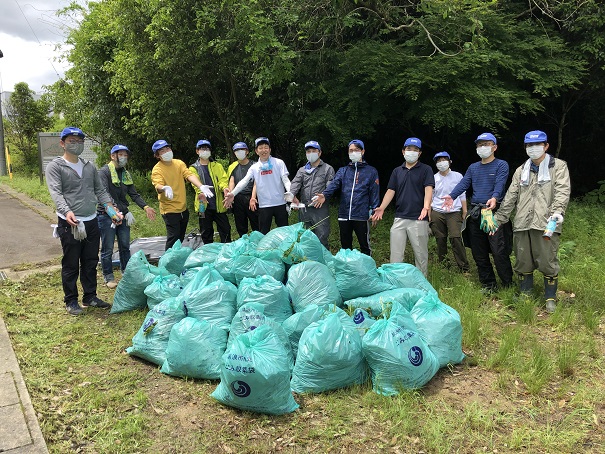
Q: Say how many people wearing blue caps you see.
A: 12